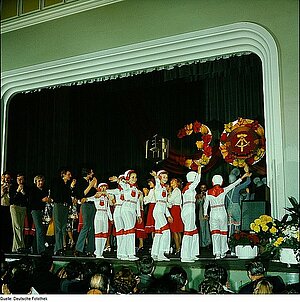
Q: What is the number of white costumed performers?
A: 6